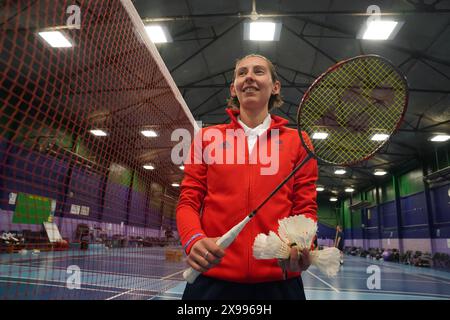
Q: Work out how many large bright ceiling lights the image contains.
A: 4